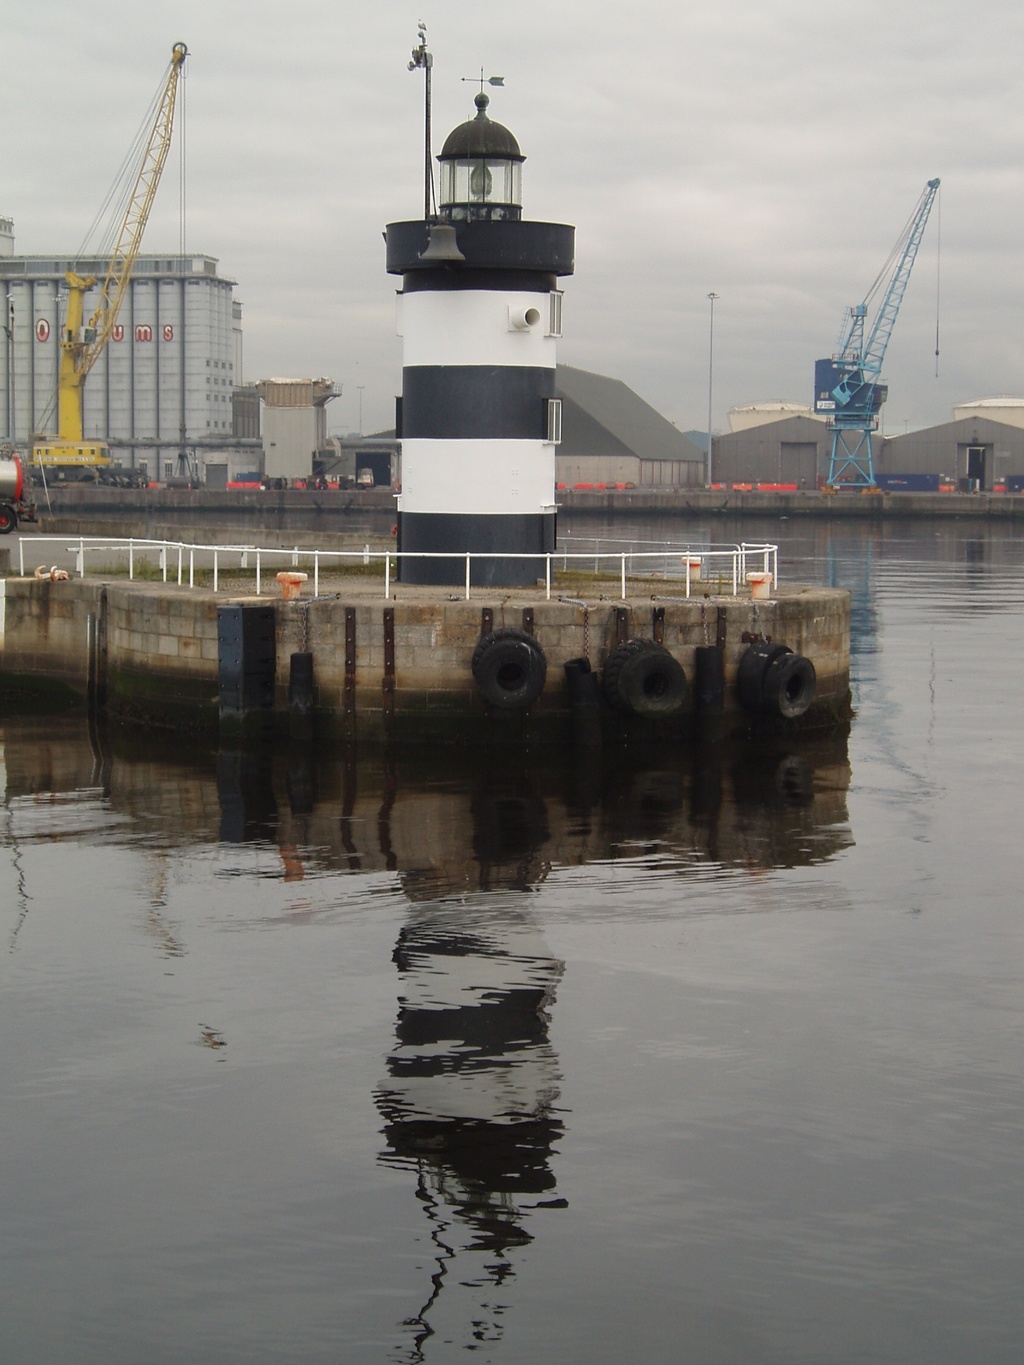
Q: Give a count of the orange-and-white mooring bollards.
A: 3